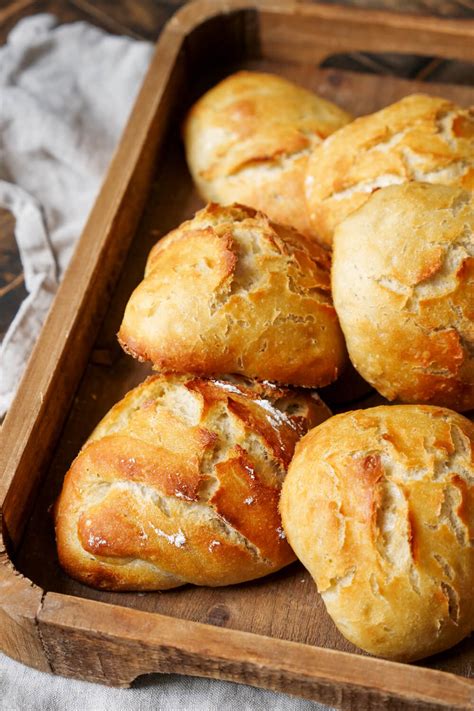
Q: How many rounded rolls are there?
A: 6